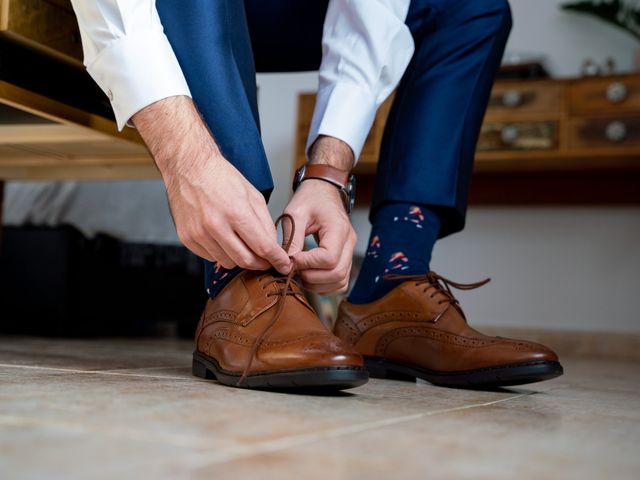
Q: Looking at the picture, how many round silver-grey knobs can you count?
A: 4